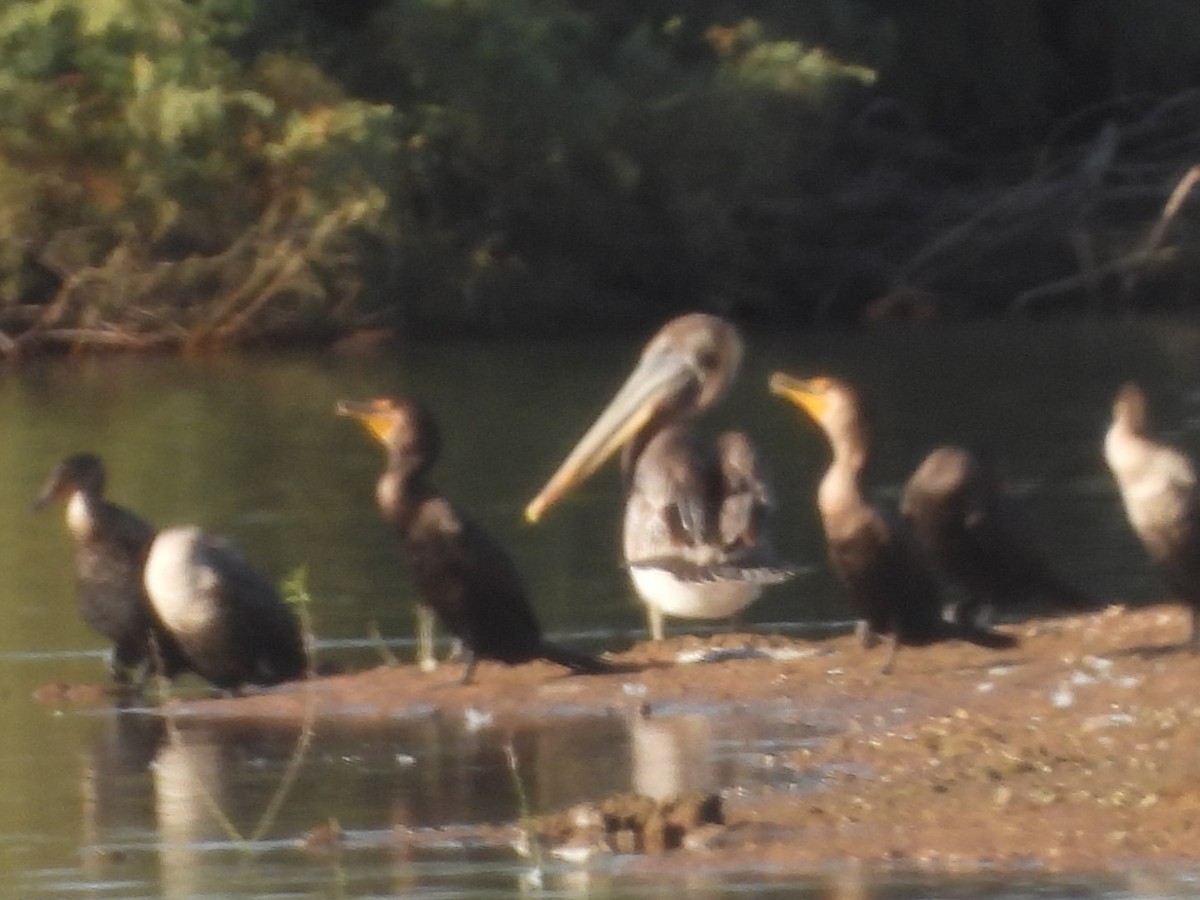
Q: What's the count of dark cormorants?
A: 6